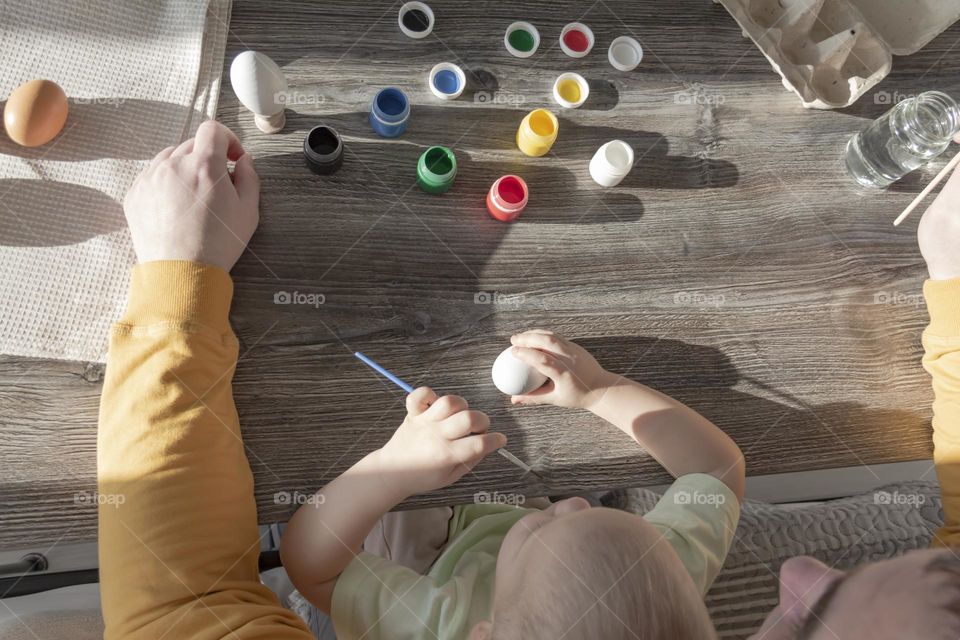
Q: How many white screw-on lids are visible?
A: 6